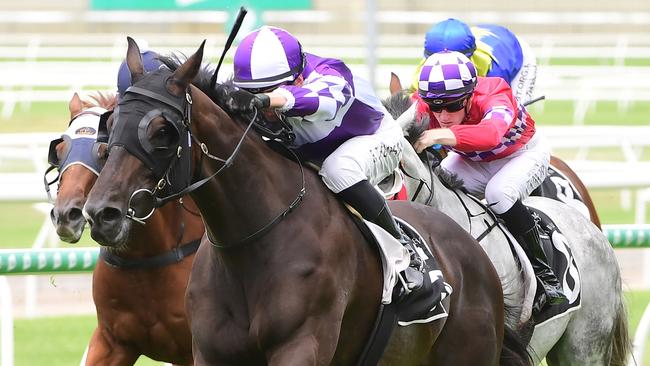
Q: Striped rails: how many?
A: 1